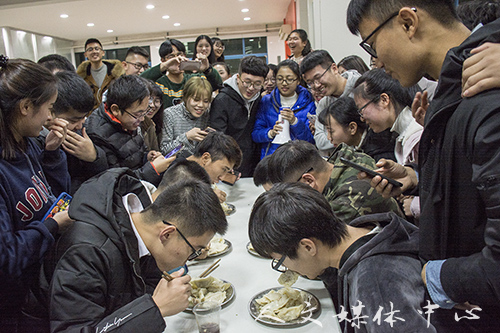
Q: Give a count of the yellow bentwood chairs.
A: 0